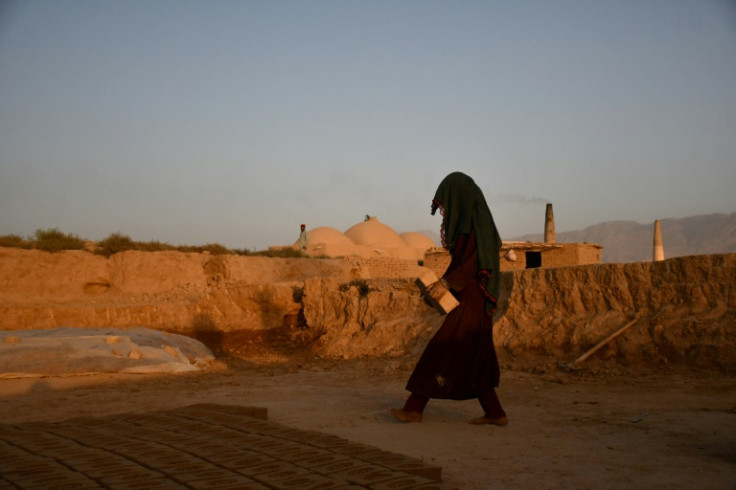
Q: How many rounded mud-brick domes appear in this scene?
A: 3